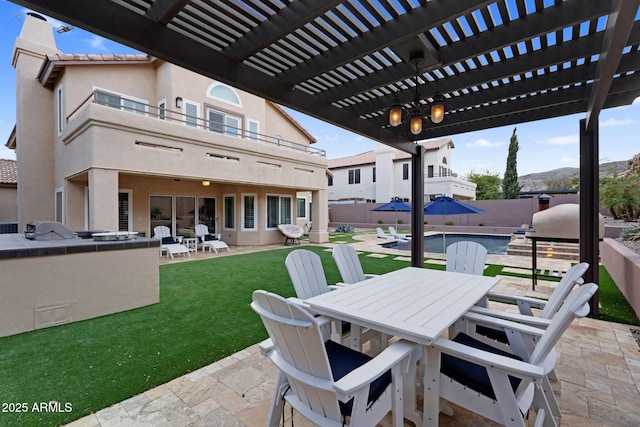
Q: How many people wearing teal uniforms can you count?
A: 0